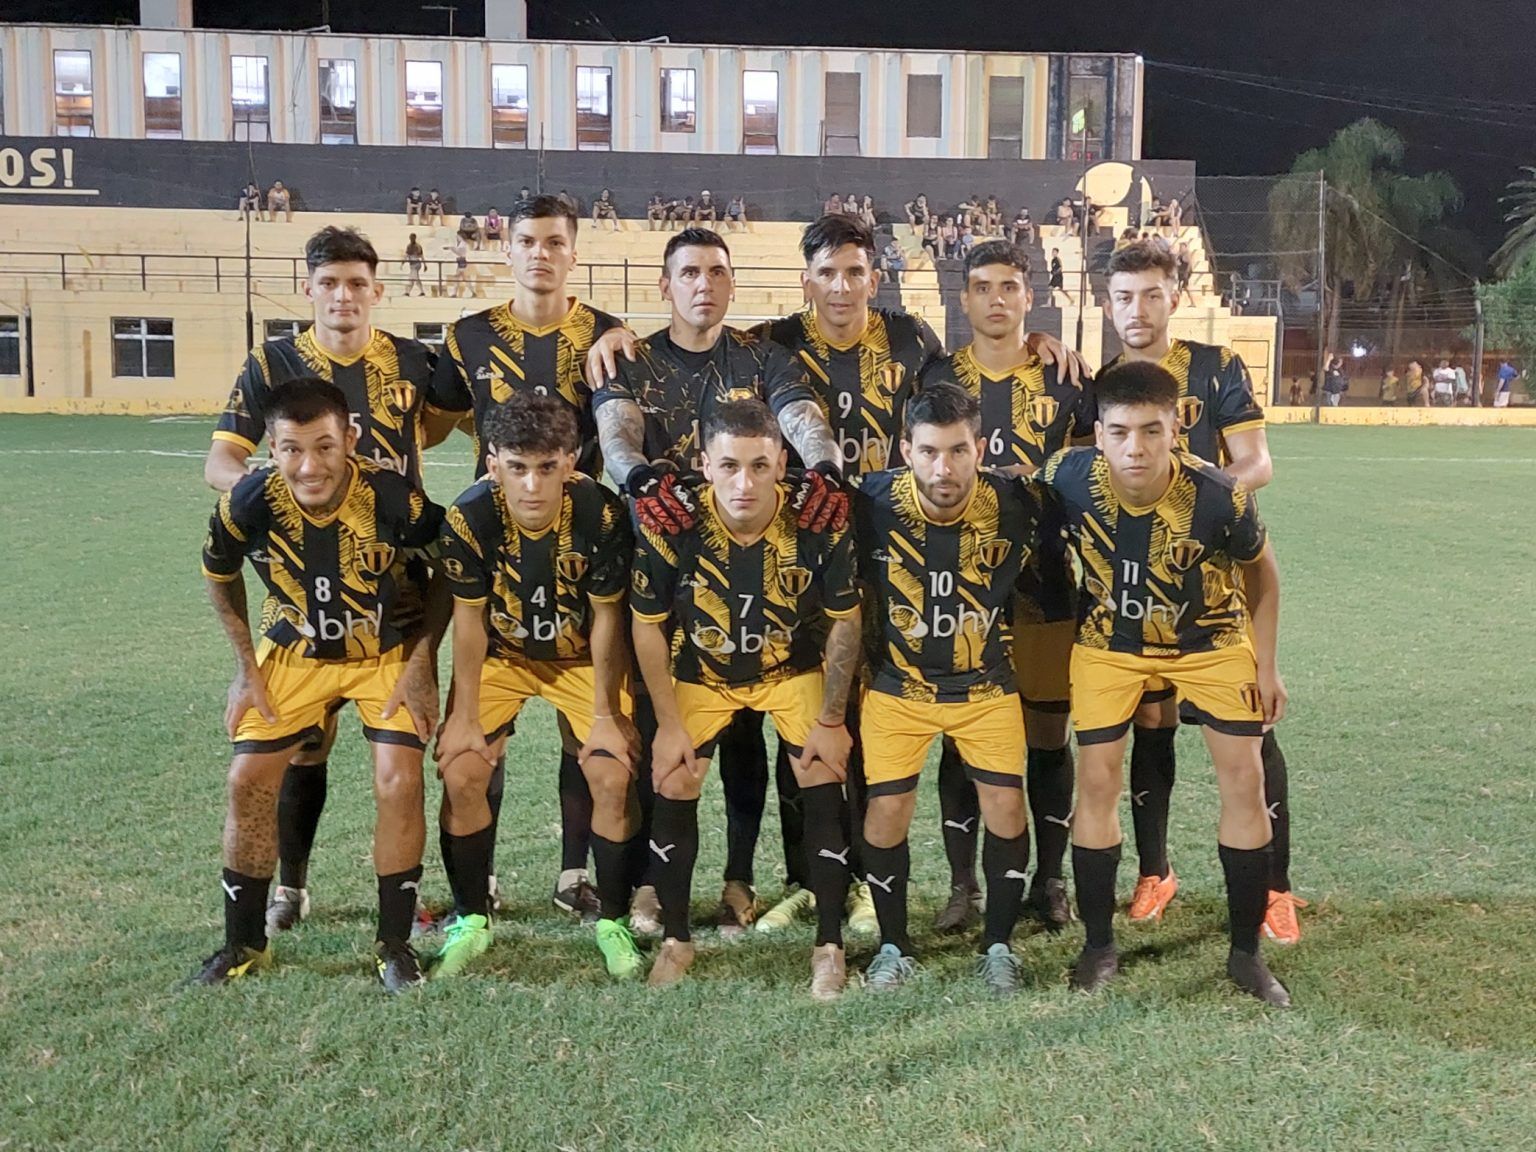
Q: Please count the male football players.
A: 11